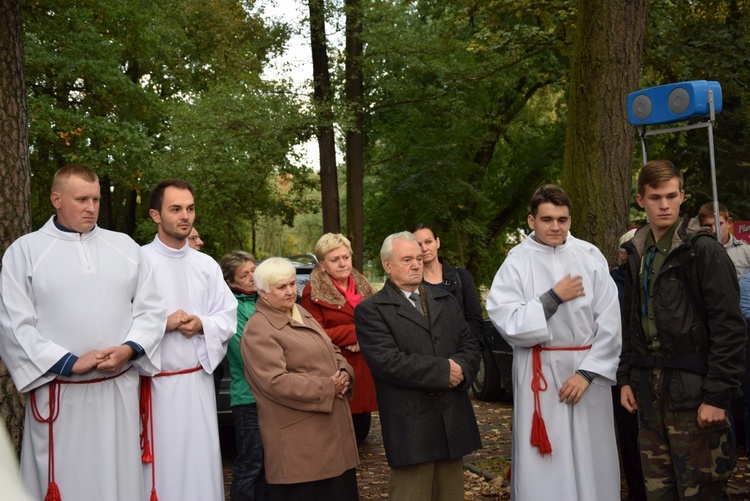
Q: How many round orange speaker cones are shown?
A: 0